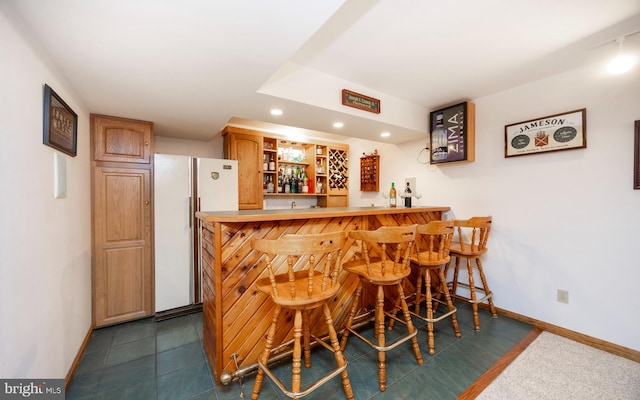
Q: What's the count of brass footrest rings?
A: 4